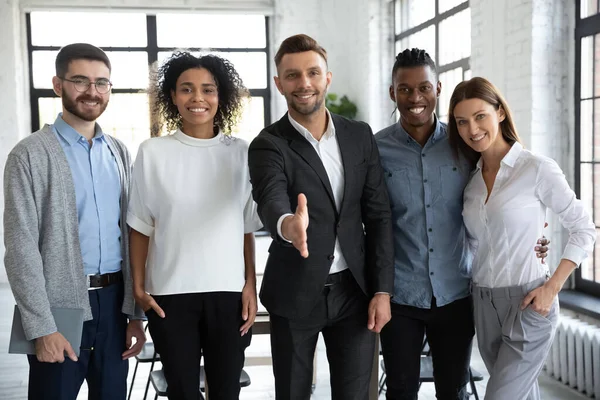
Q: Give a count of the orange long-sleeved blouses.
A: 0